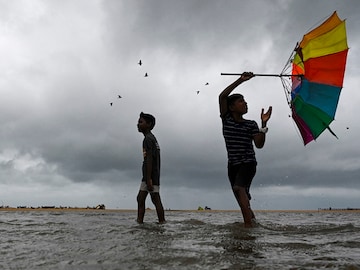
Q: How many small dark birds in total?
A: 6